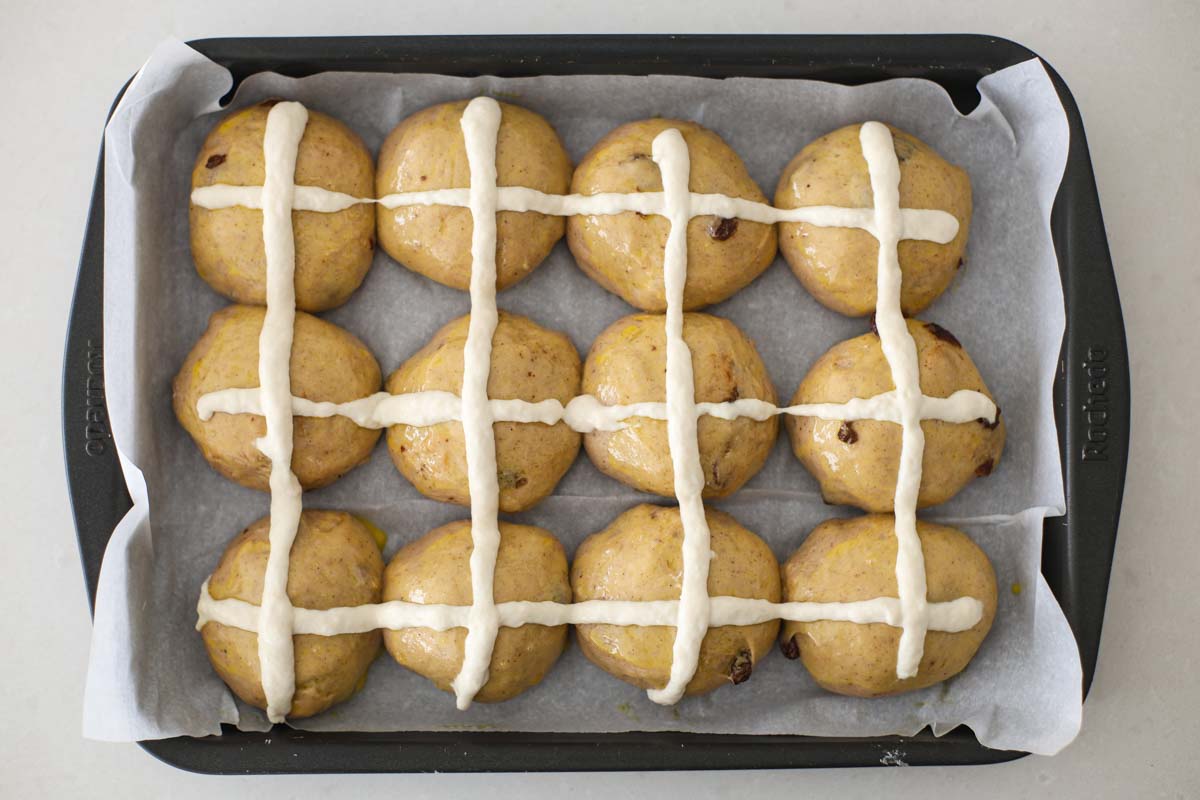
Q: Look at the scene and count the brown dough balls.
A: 12